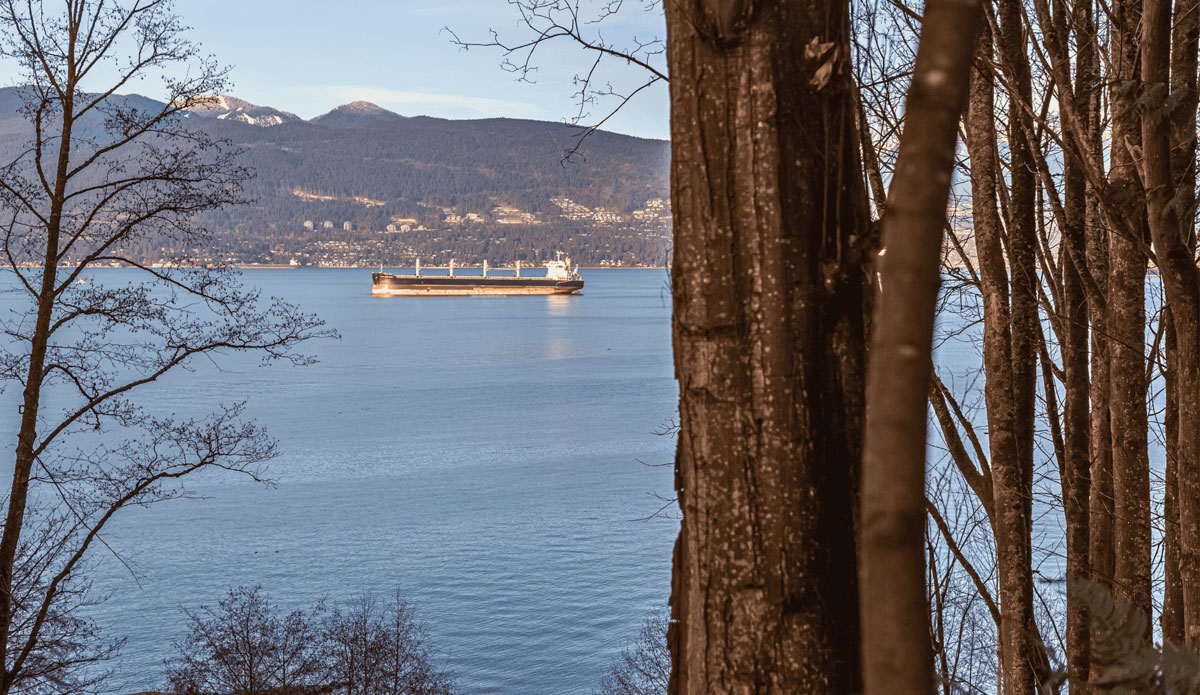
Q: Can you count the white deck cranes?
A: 4